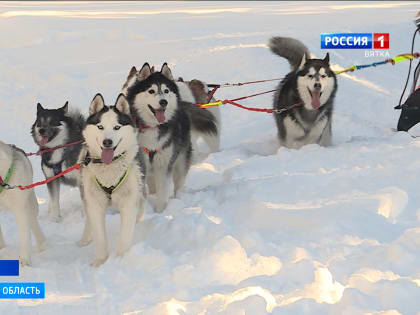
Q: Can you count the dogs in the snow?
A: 6